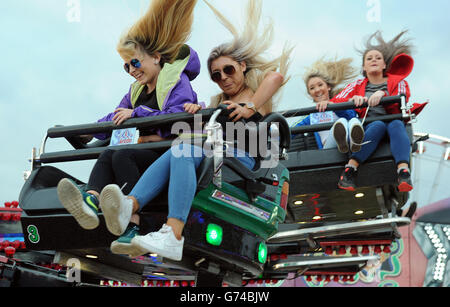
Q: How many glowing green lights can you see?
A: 2